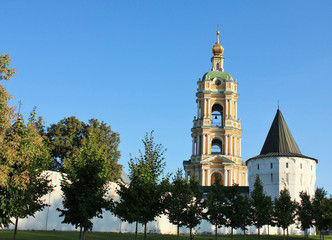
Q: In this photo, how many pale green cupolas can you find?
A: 1